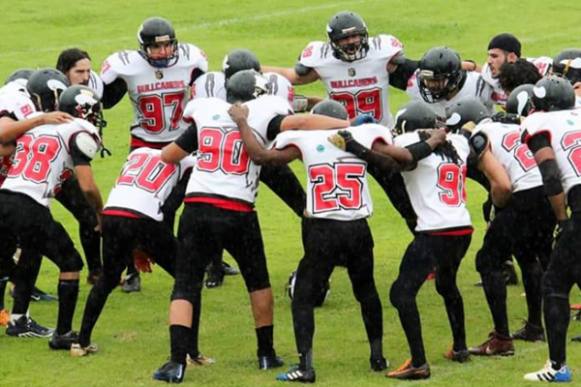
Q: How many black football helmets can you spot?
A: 14